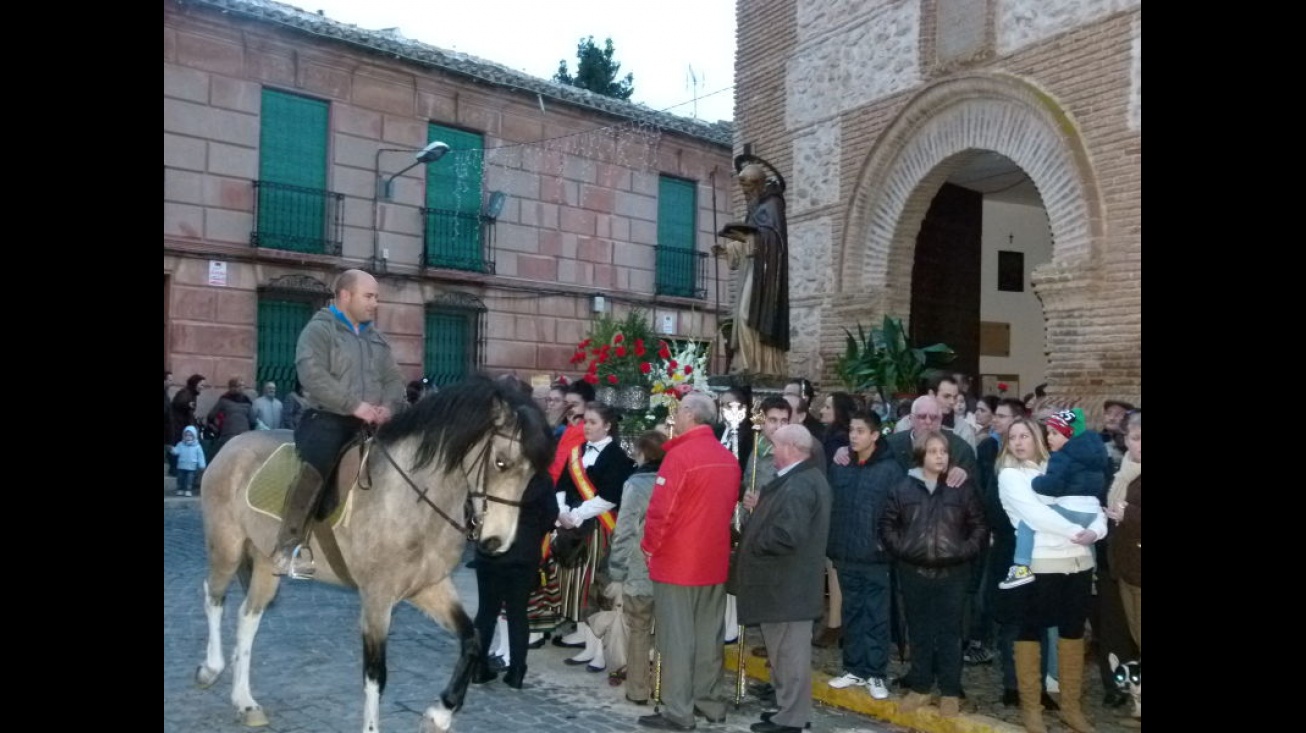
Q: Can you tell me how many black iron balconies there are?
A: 3